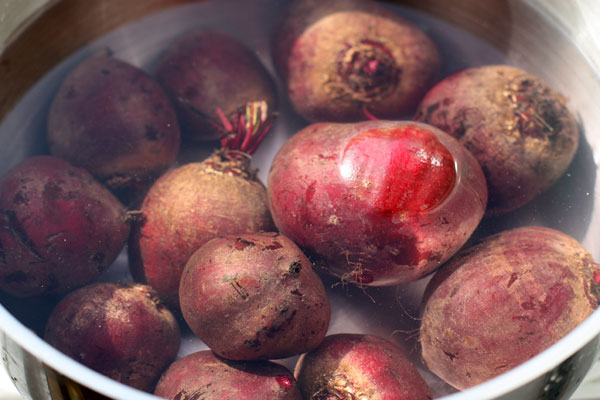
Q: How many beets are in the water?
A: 12